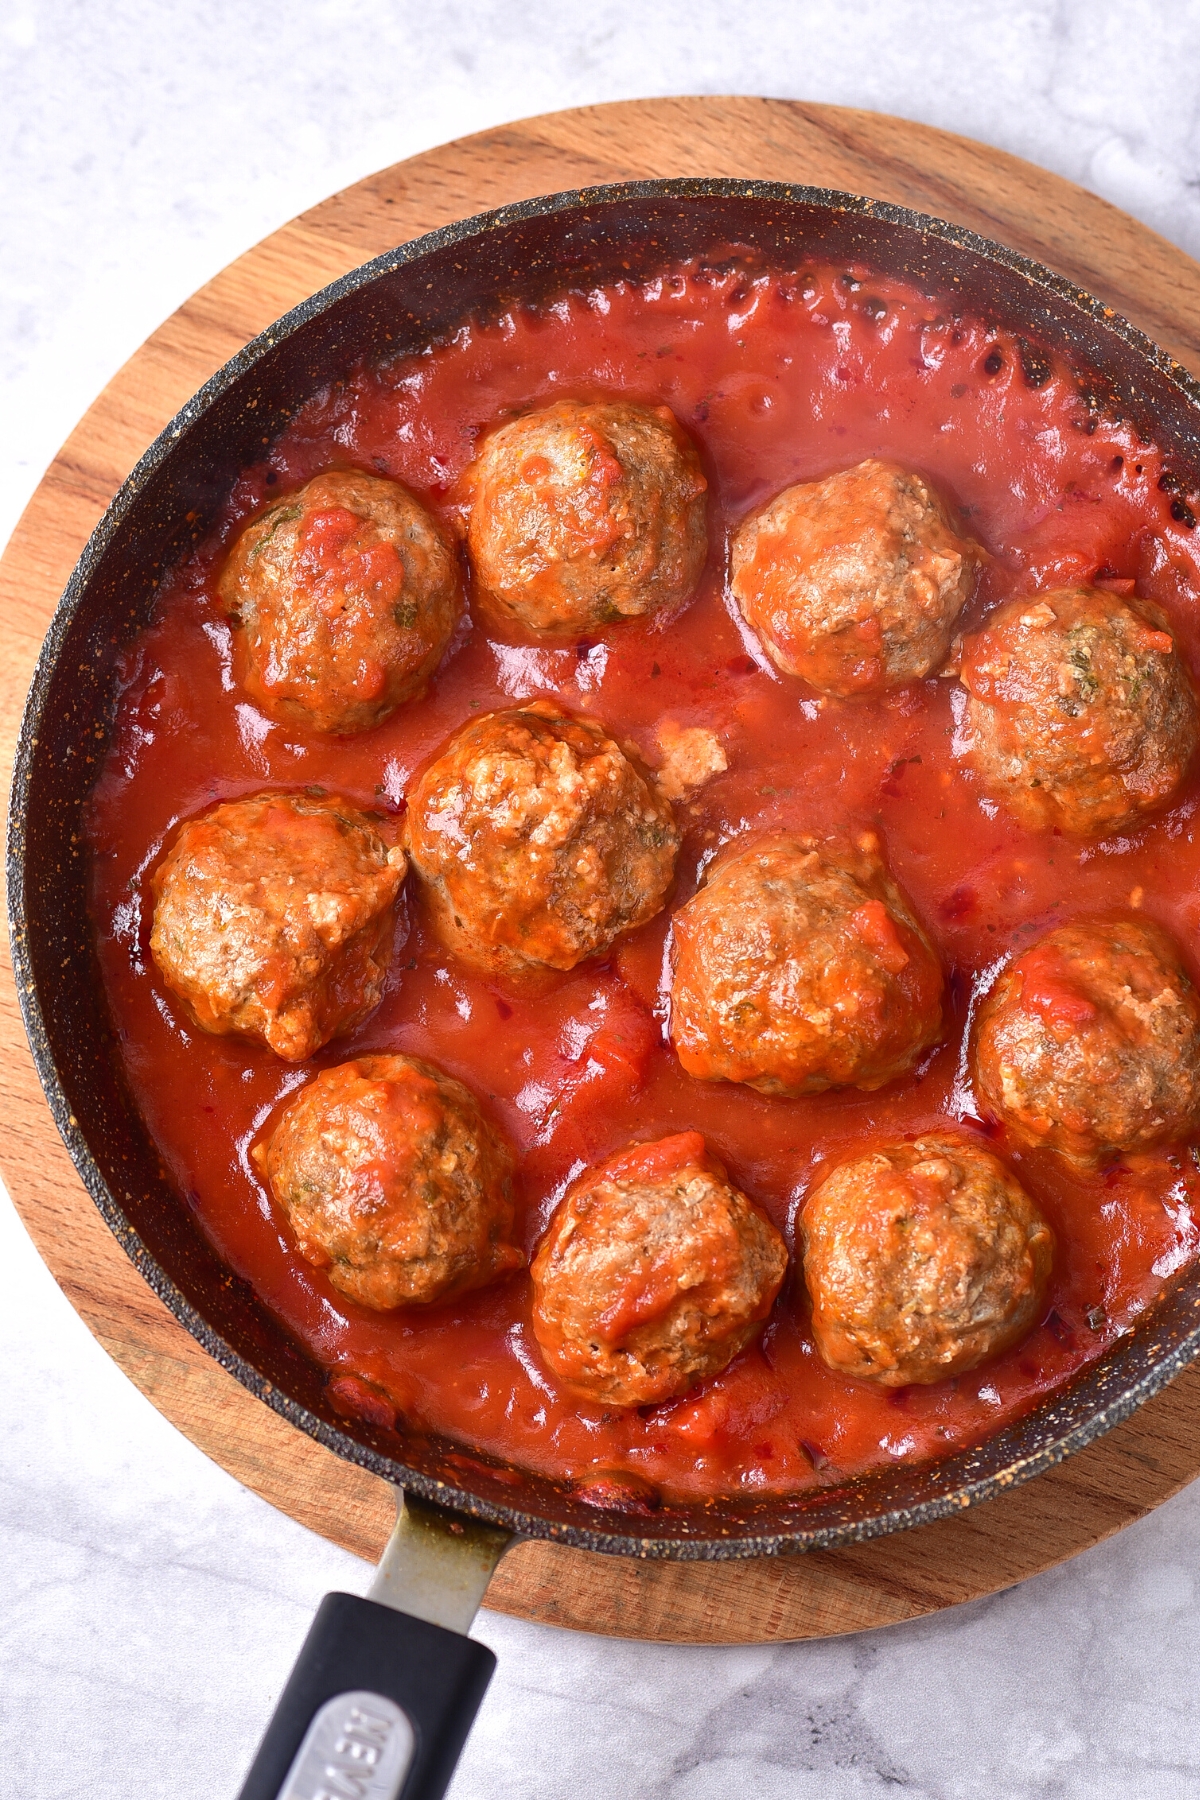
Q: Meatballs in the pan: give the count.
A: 11